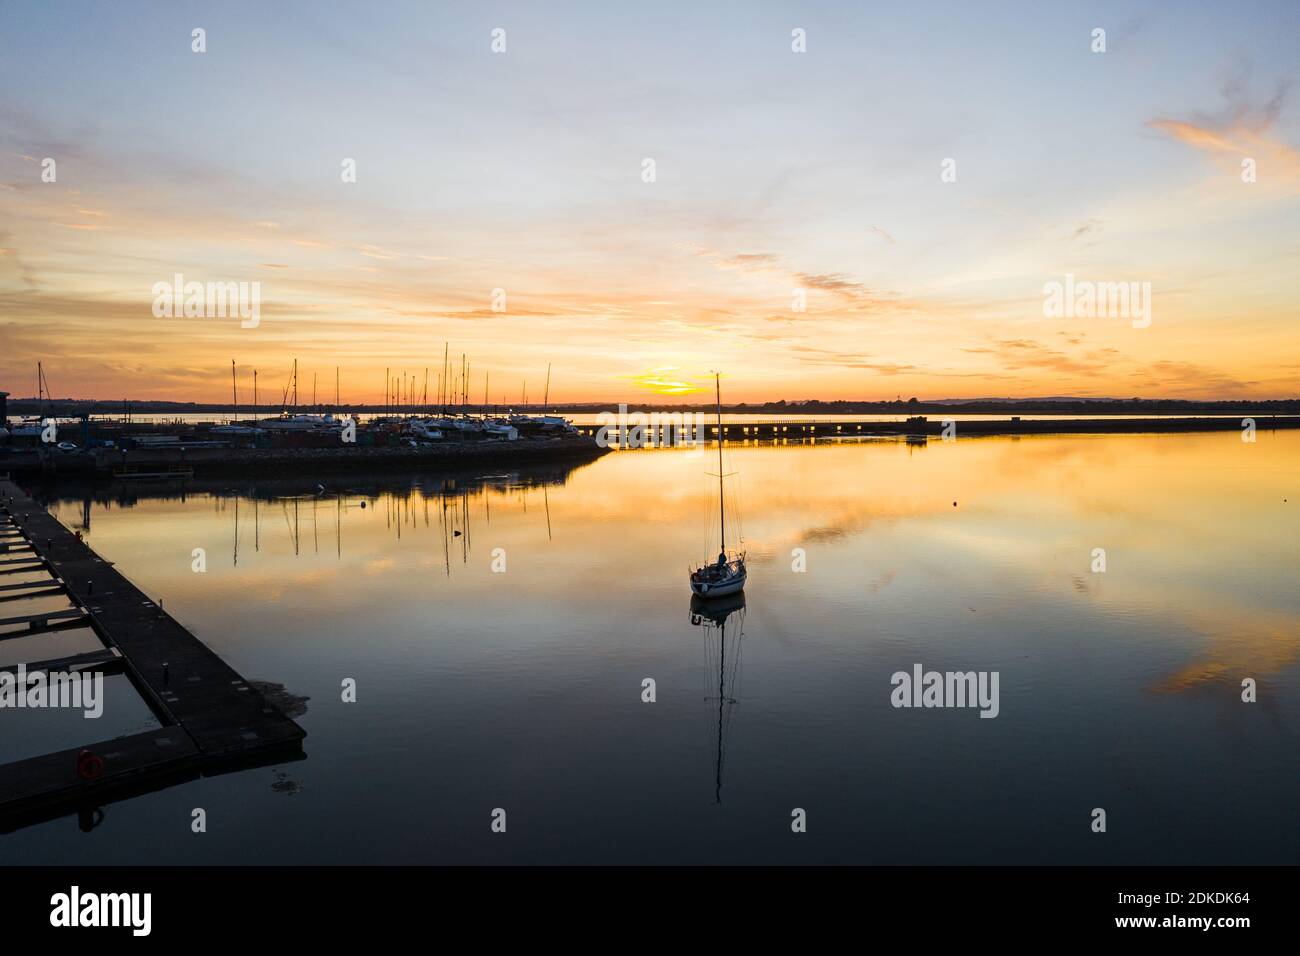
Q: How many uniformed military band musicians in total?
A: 0